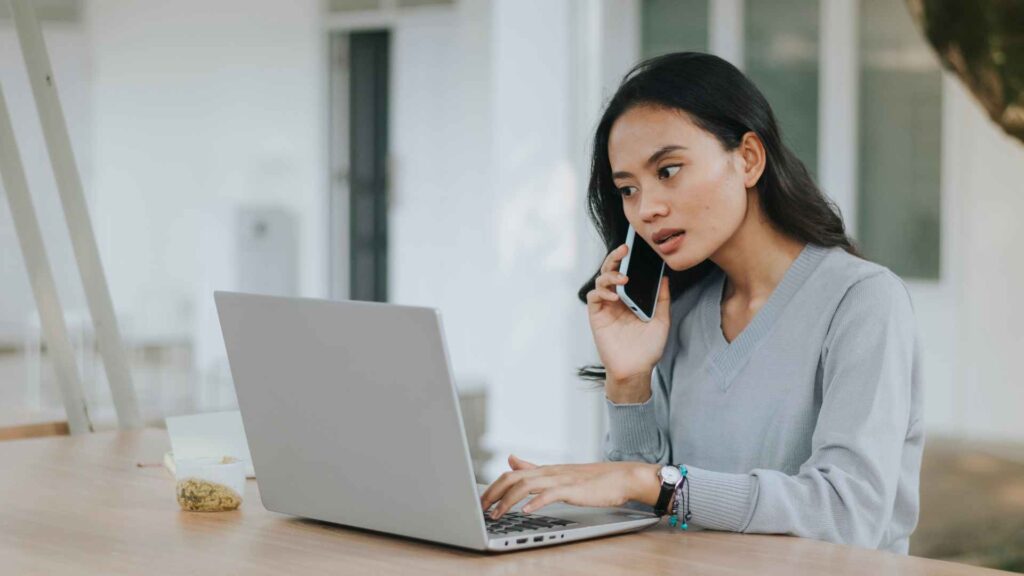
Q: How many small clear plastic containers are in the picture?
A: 1